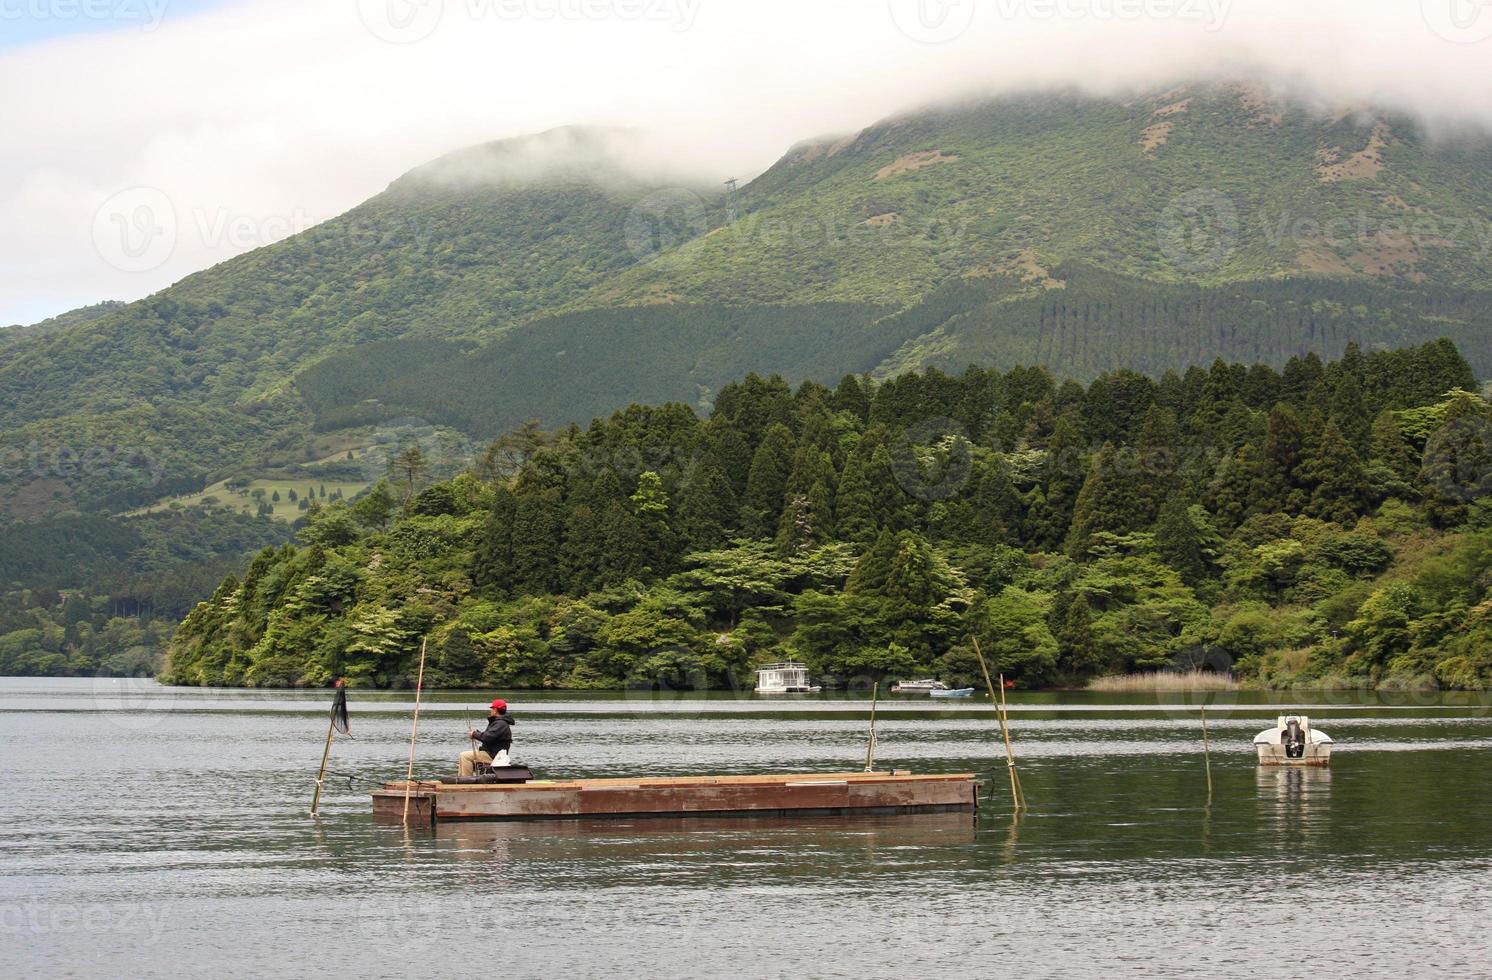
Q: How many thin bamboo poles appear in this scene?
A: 6